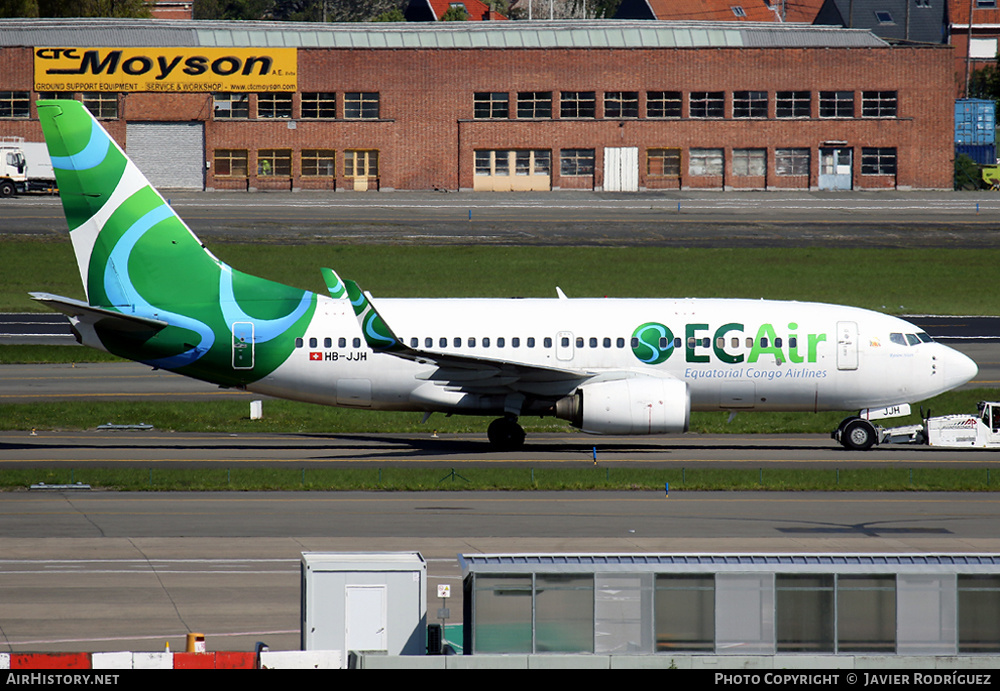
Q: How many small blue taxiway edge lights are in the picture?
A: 6